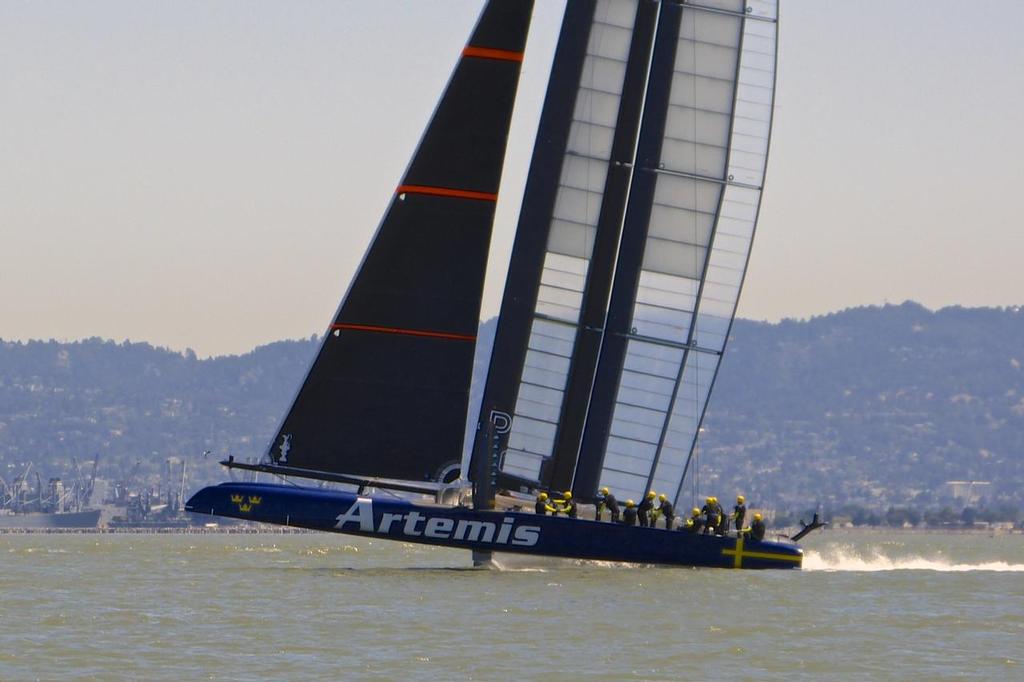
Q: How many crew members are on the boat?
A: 11